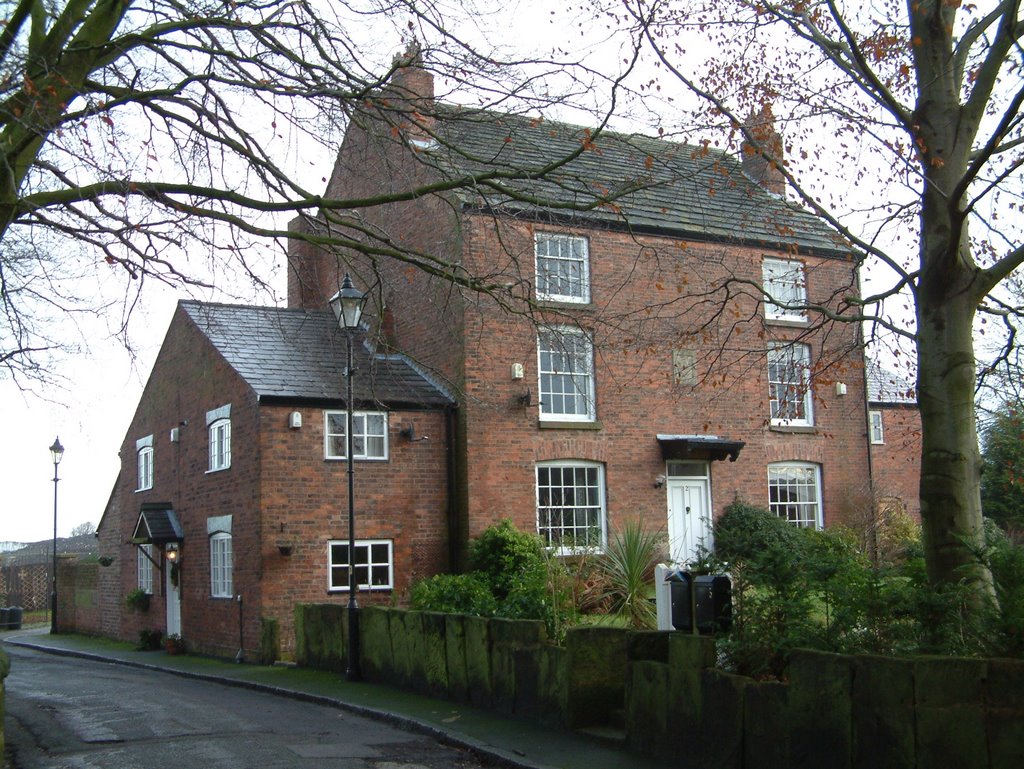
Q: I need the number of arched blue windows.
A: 0